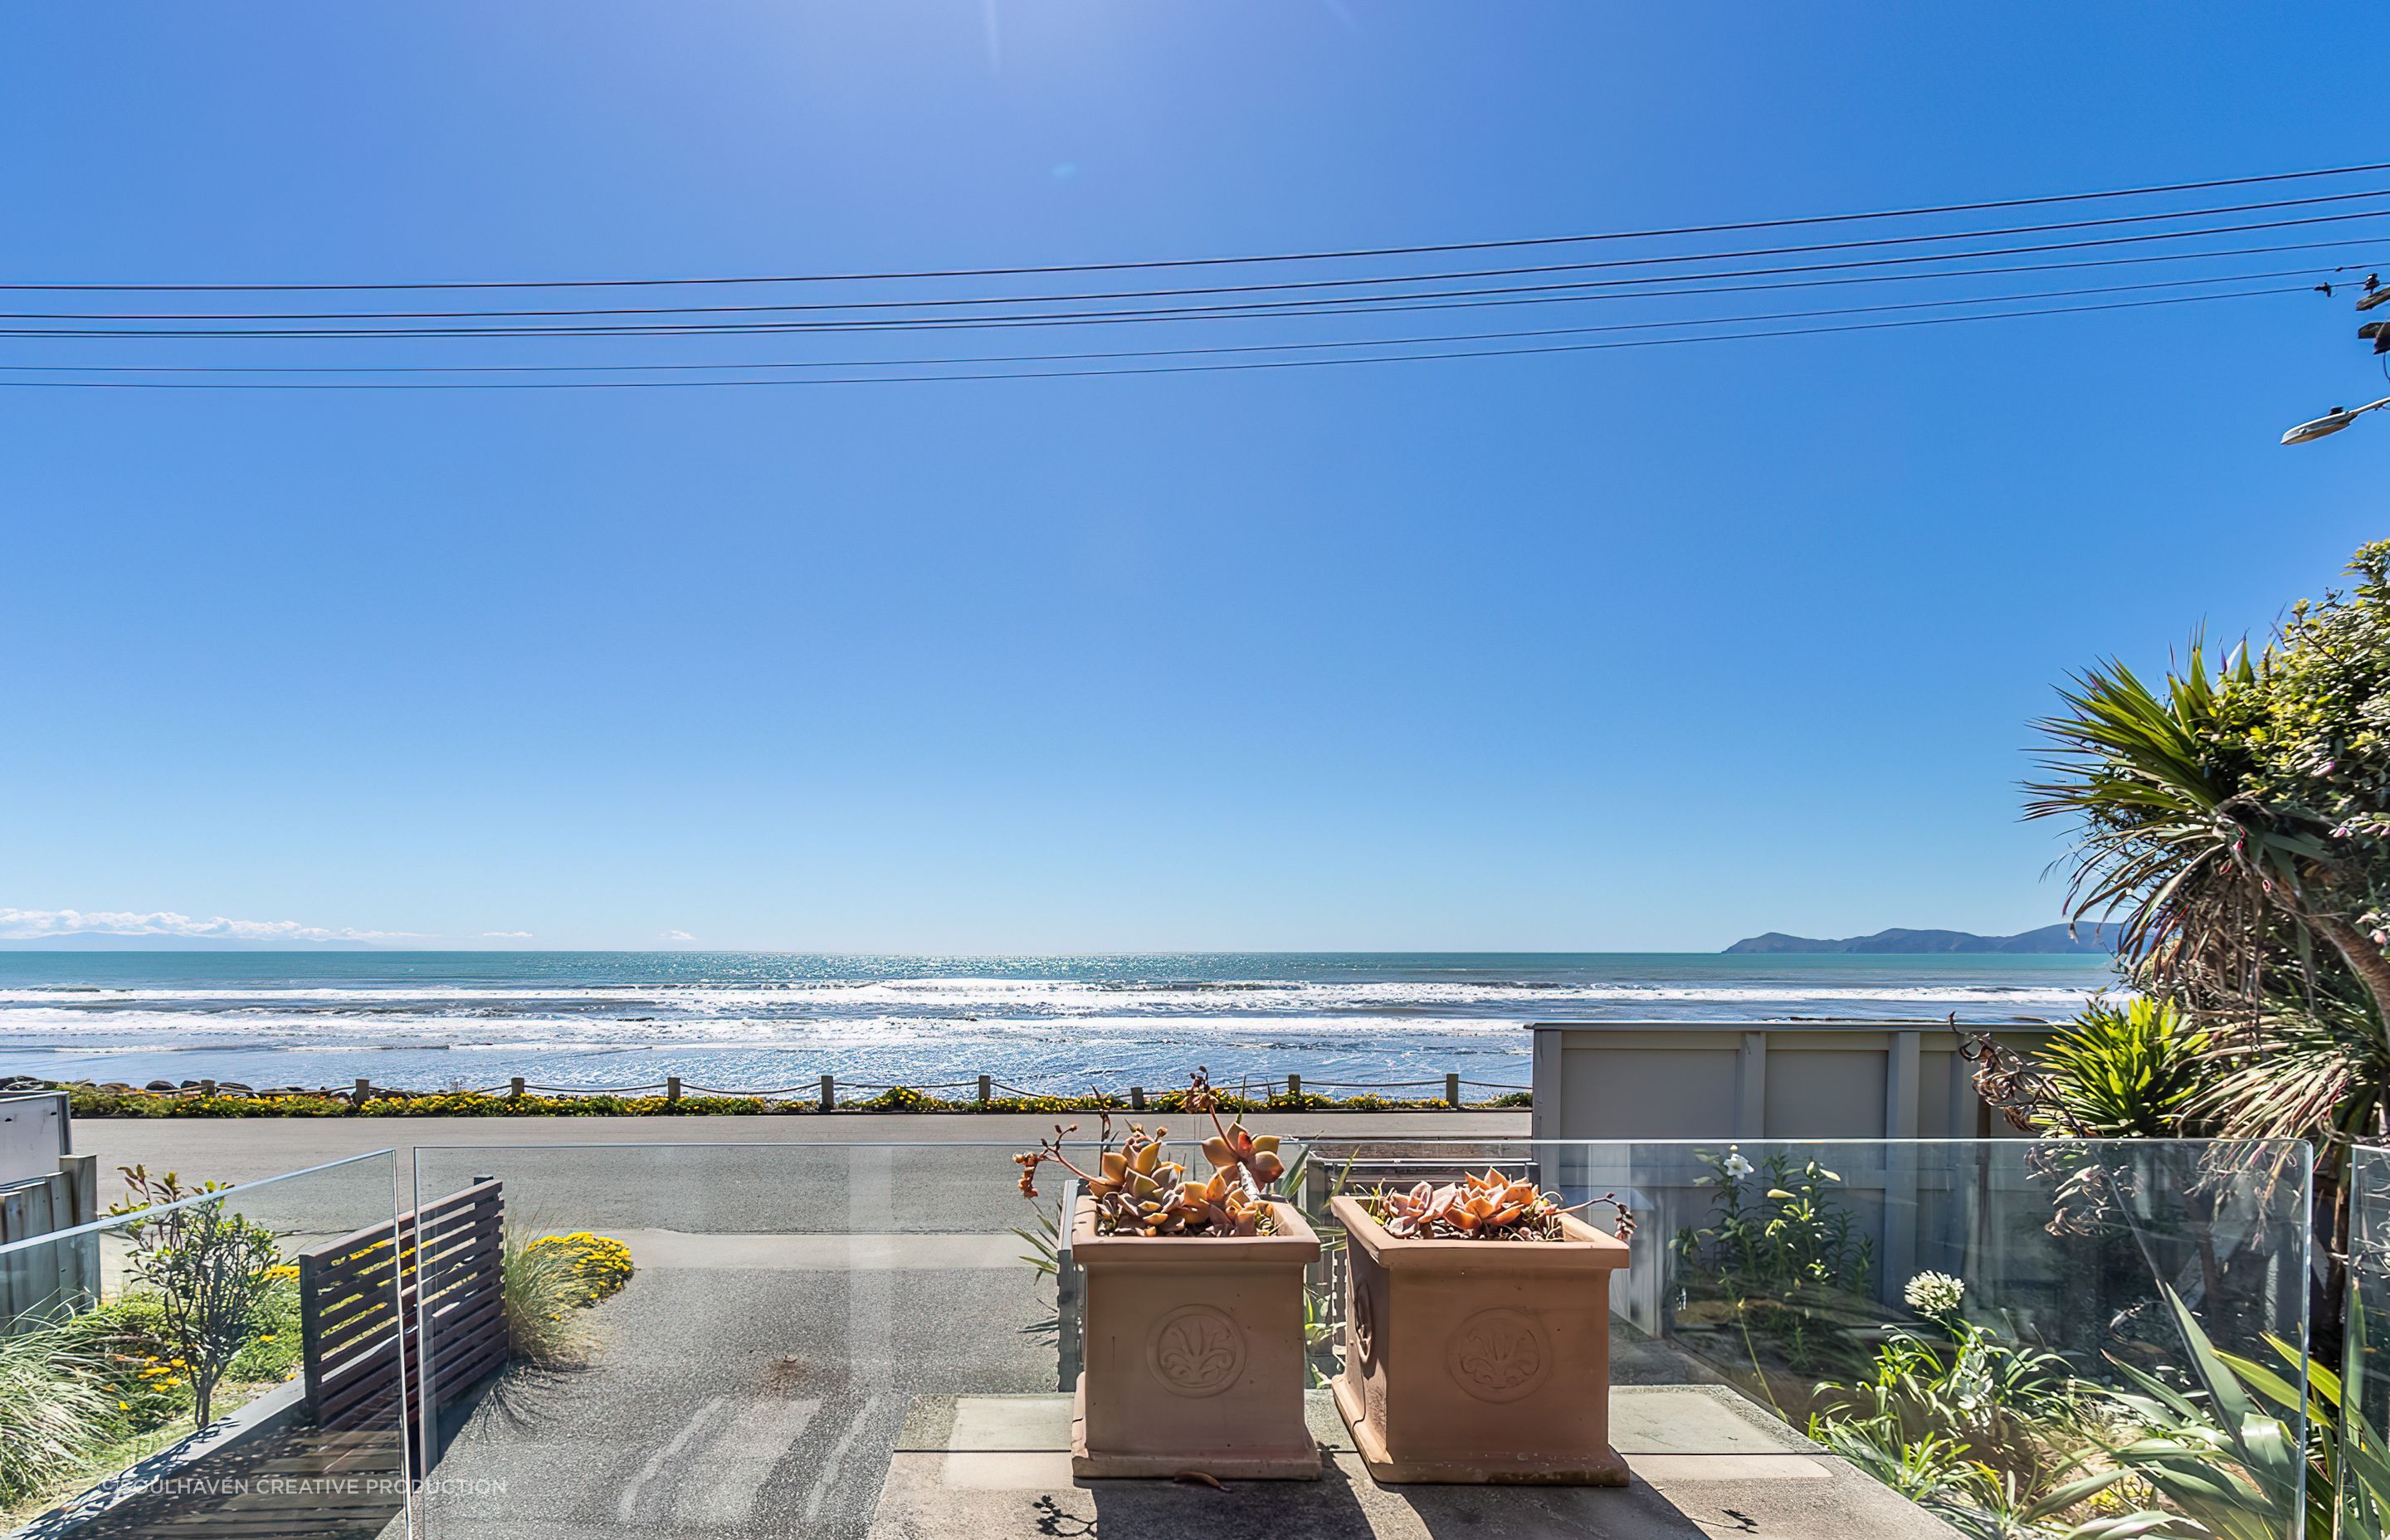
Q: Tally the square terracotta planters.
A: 2